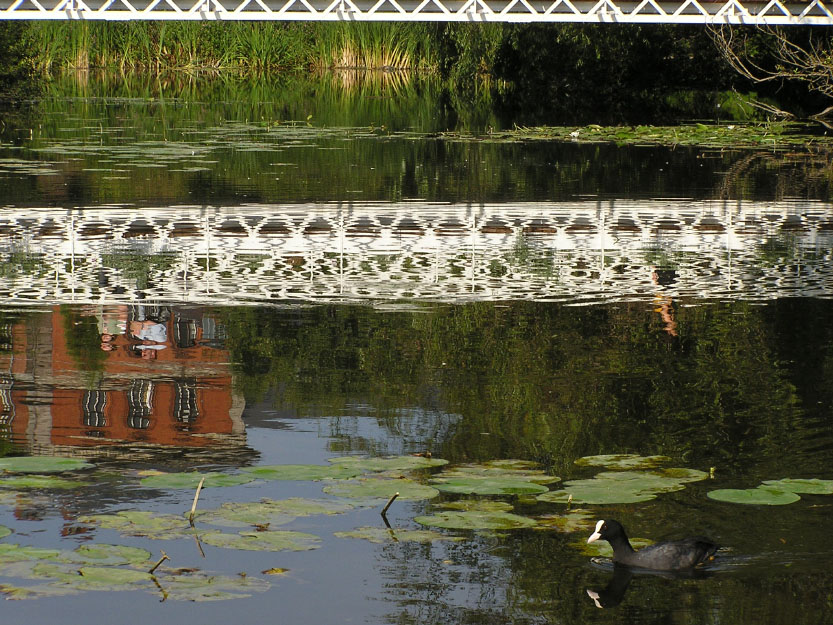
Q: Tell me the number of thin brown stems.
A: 3